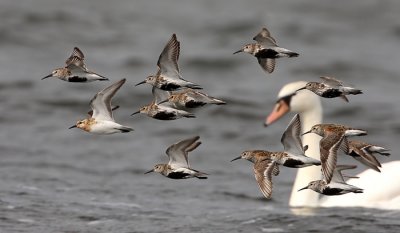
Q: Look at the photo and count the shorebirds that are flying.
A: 13